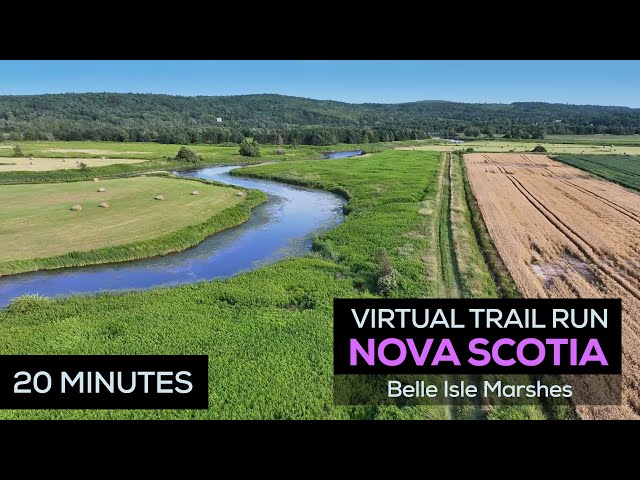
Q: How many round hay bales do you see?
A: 7